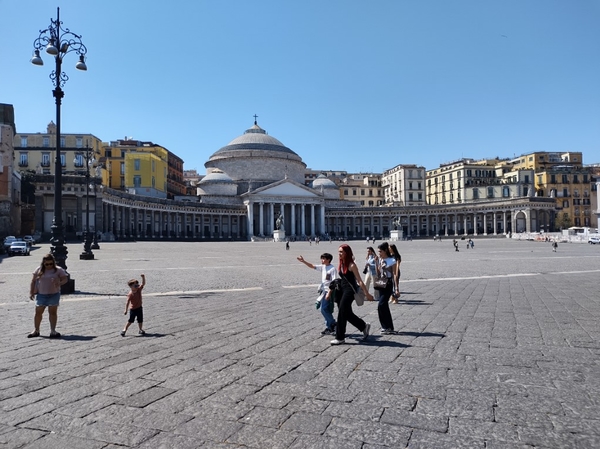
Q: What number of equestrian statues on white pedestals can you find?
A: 2